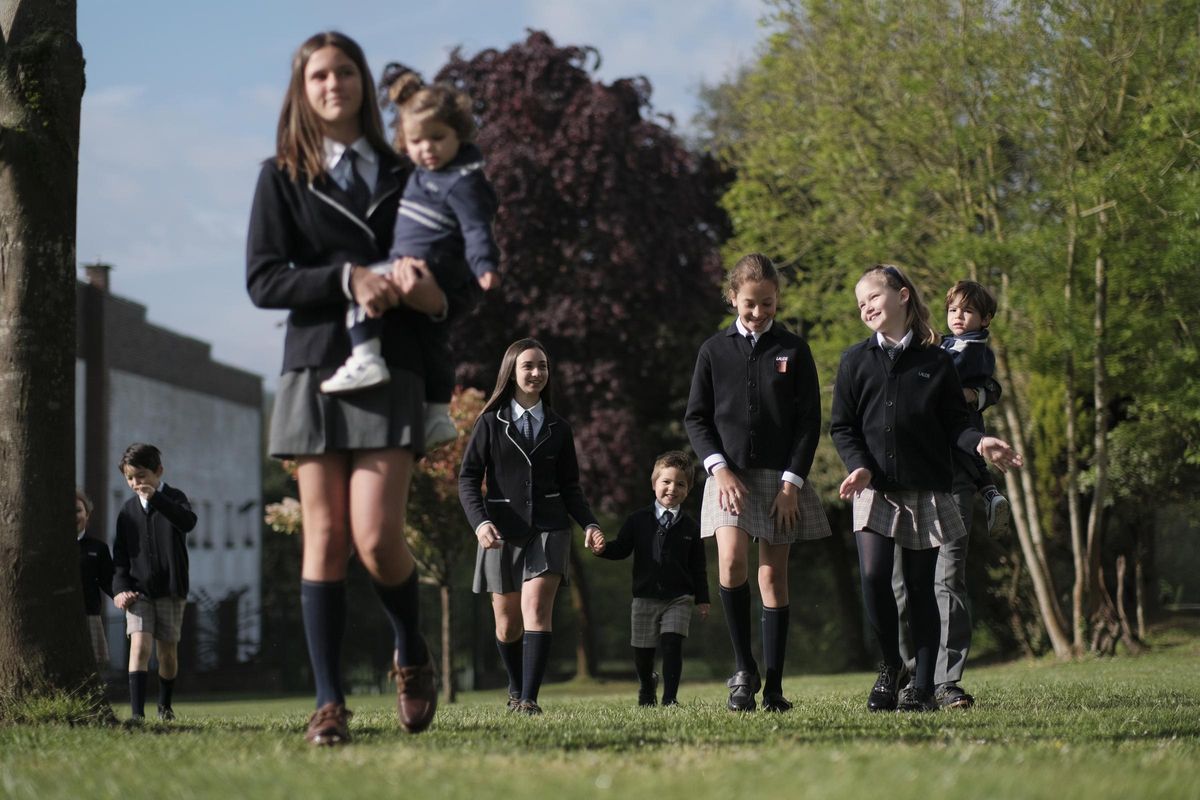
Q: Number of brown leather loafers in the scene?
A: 2